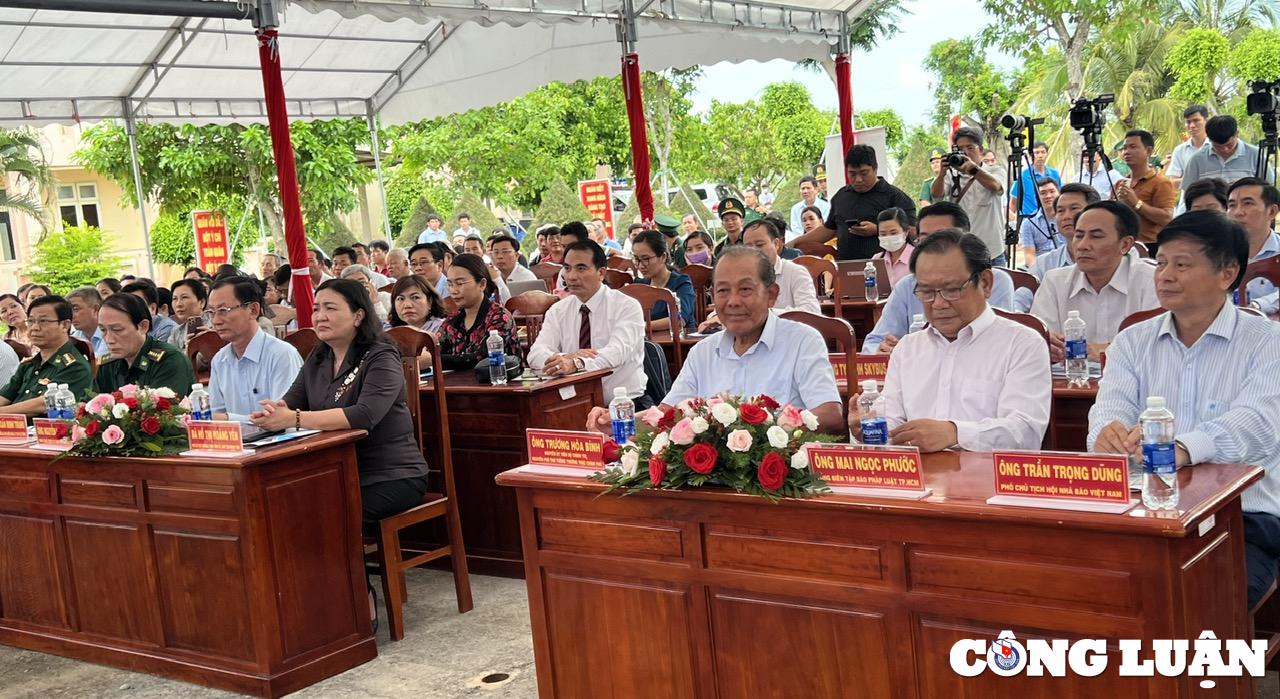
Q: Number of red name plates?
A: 7